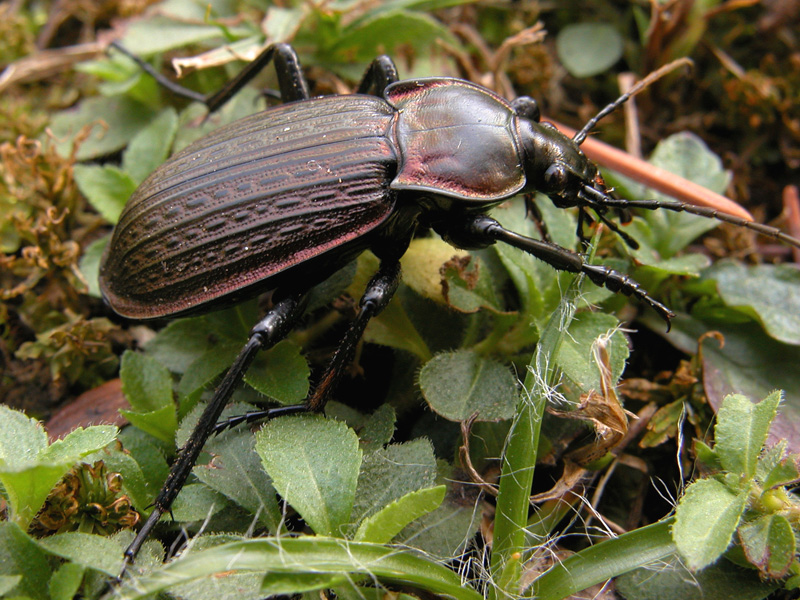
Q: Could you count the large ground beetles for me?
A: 1